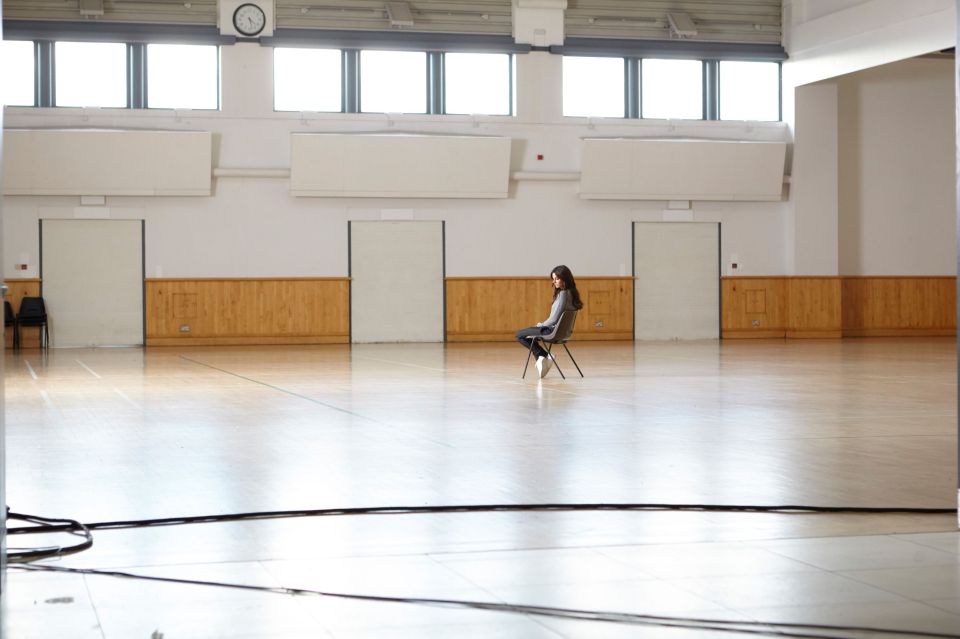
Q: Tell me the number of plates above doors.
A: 3